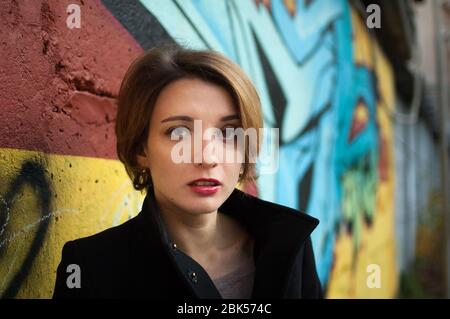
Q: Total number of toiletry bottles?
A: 0